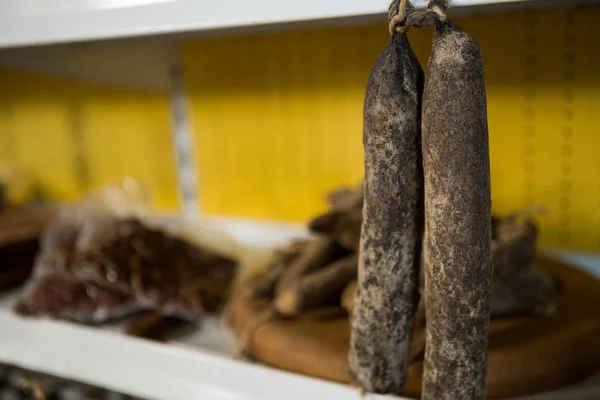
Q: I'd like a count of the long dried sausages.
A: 2